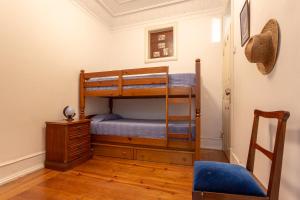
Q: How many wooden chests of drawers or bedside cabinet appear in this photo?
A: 1